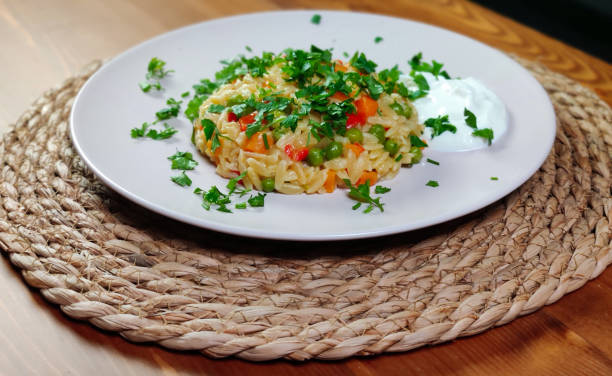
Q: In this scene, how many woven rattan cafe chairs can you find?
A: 0